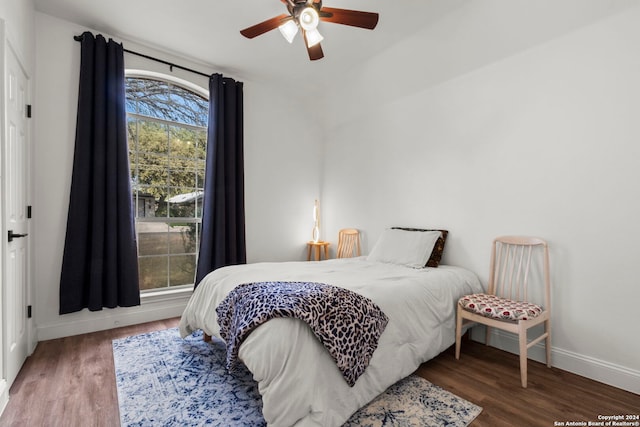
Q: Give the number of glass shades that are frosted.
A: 3